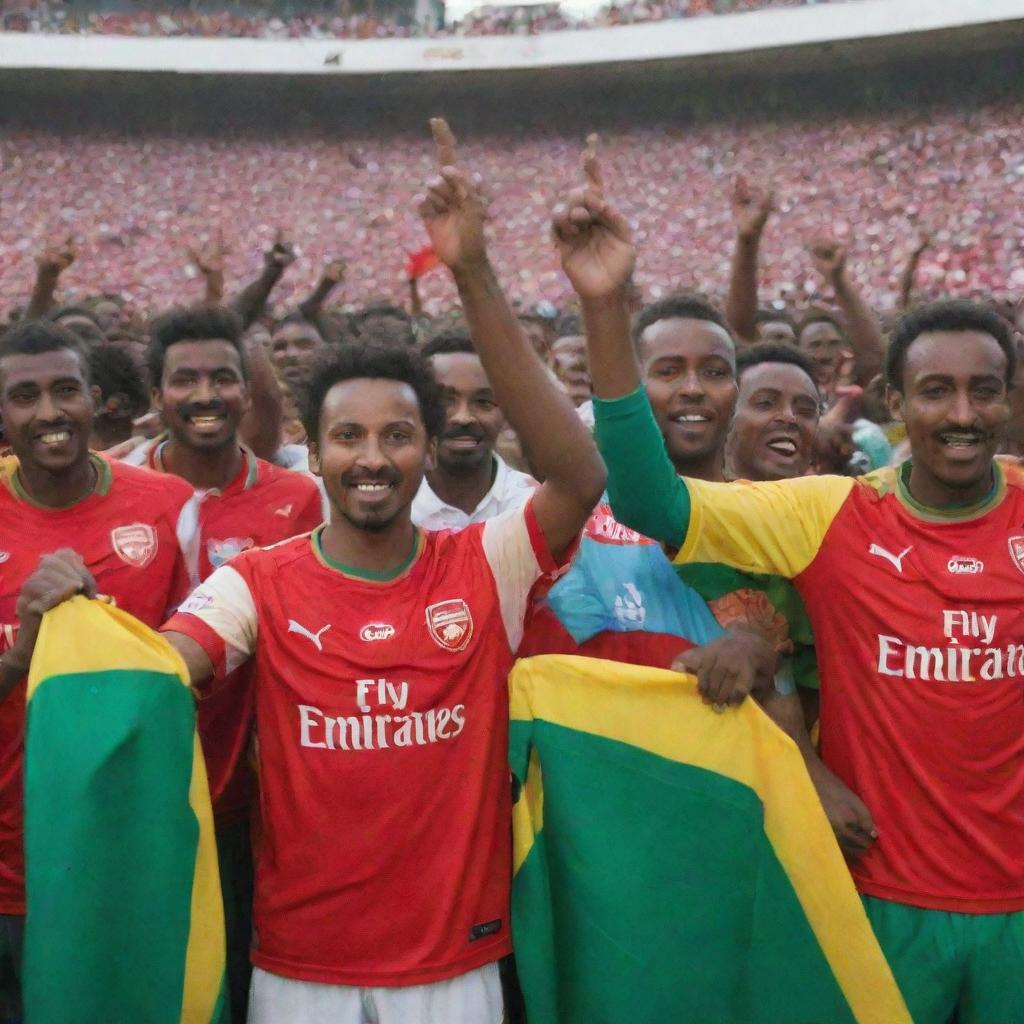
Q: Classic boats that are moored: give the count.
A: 0